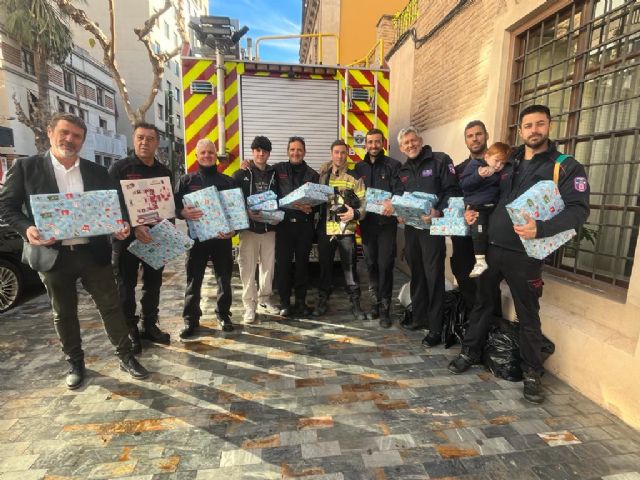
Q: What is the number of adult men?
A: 10